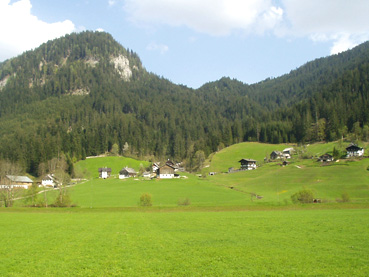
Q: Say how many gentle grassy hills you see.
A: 2